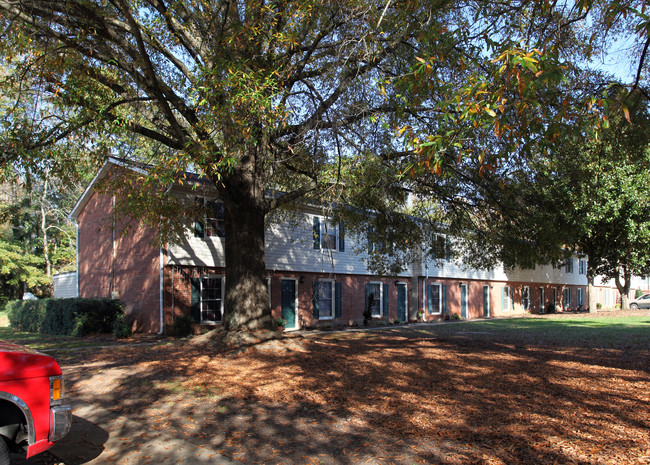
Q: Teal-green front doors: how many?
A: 6